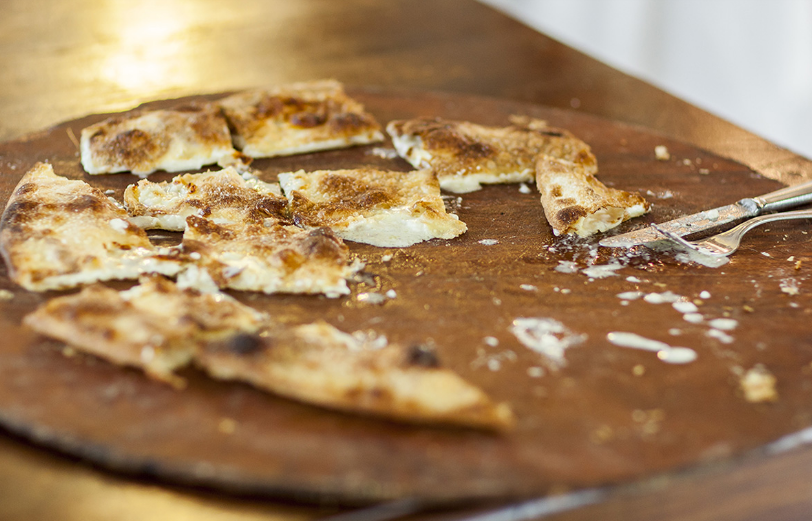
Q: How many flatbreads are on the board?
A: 10